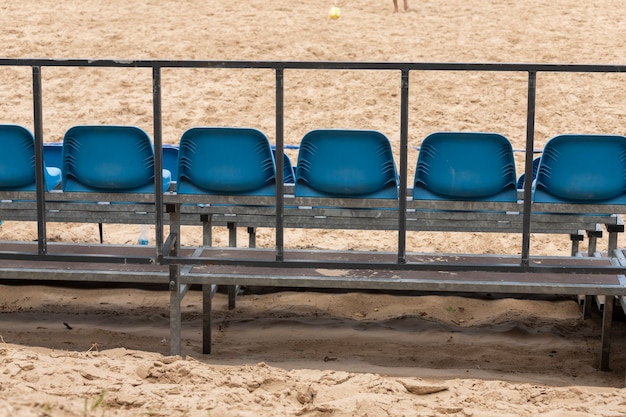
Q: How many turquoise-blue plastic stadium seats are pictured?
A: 6